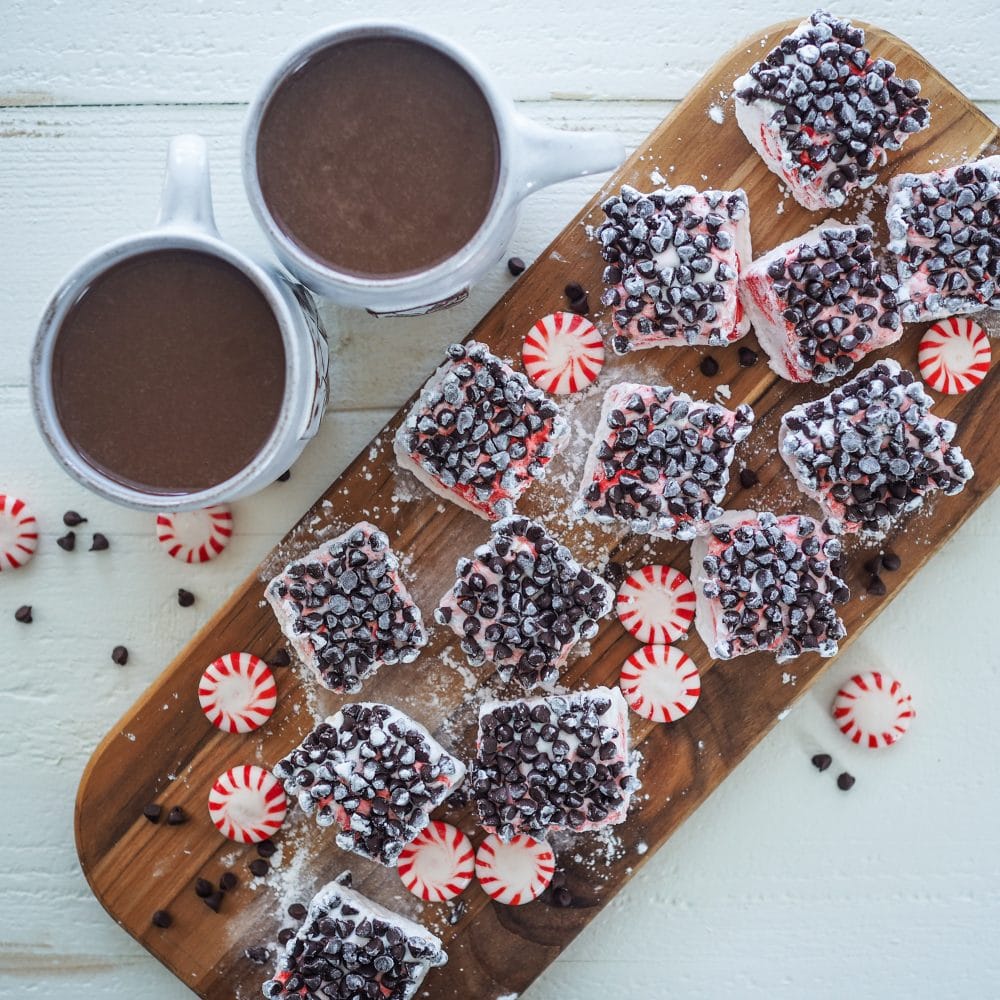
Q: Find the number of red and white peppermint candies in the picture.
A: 11